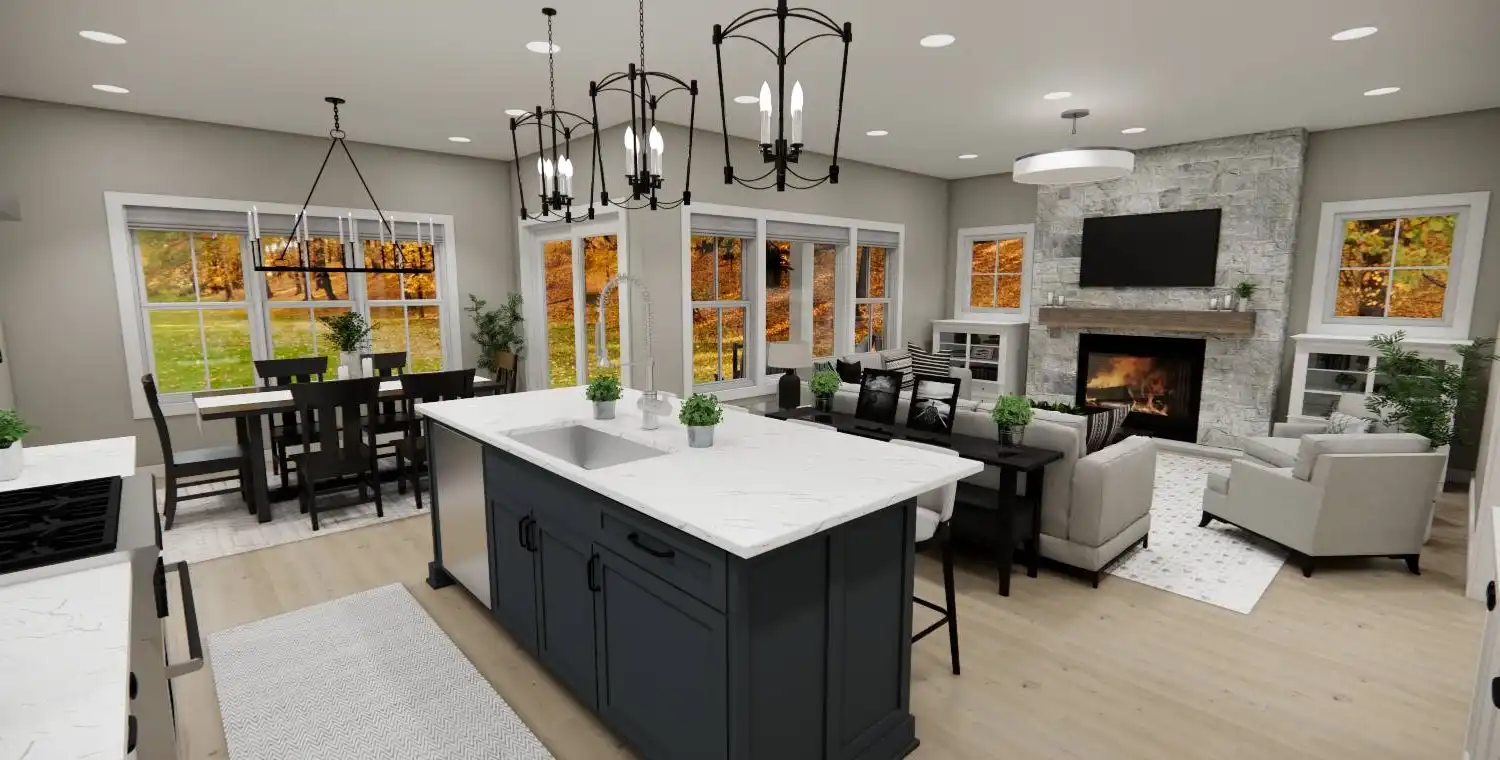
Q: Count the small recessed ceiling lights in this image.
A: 13